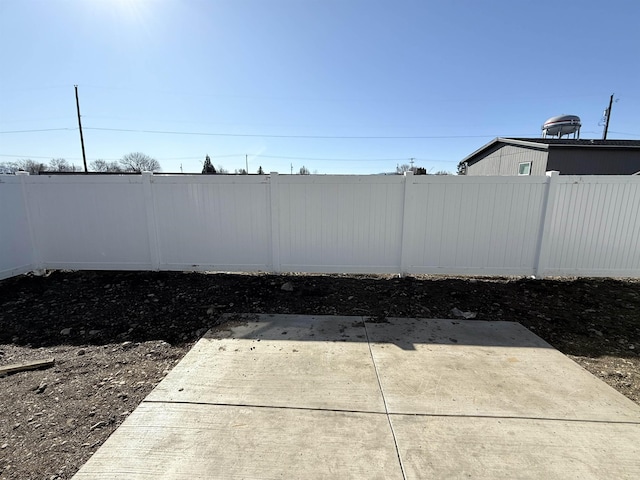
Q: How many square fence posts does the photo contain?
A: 5